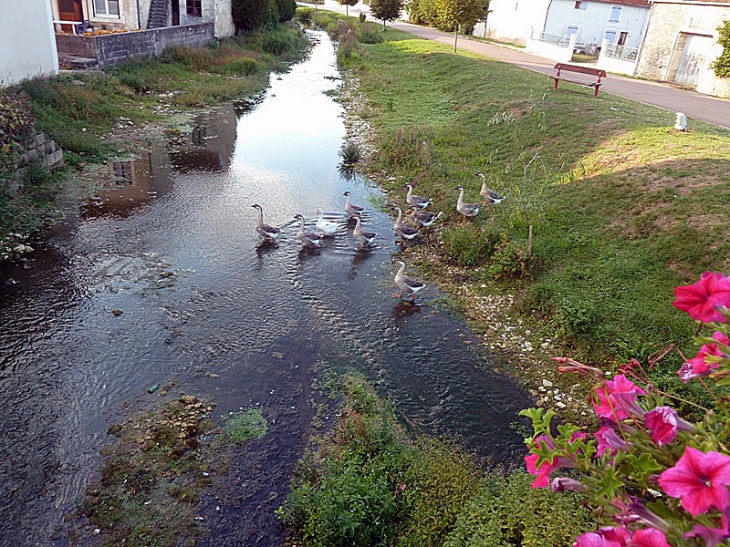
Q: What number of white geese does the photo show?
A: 1